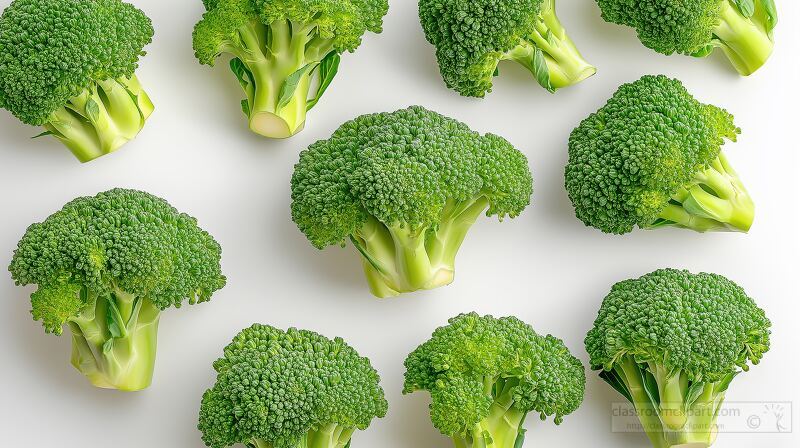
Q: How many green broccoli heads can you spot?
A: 10